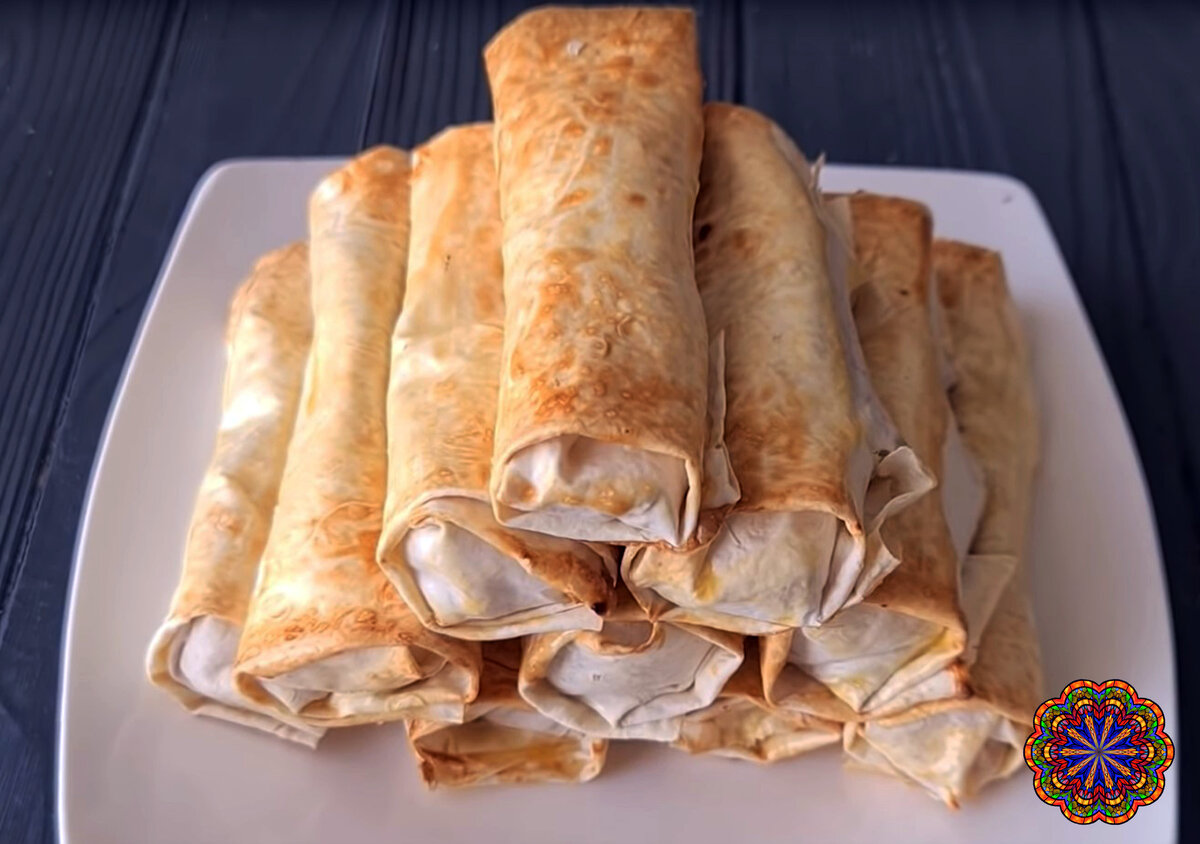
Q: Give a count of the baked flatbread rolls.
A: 10